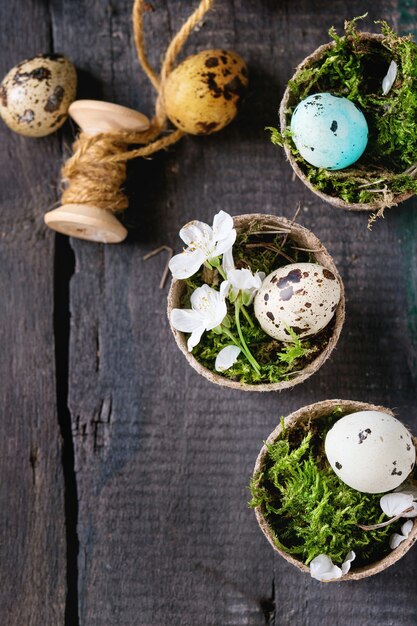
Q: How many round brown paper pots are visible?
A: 3